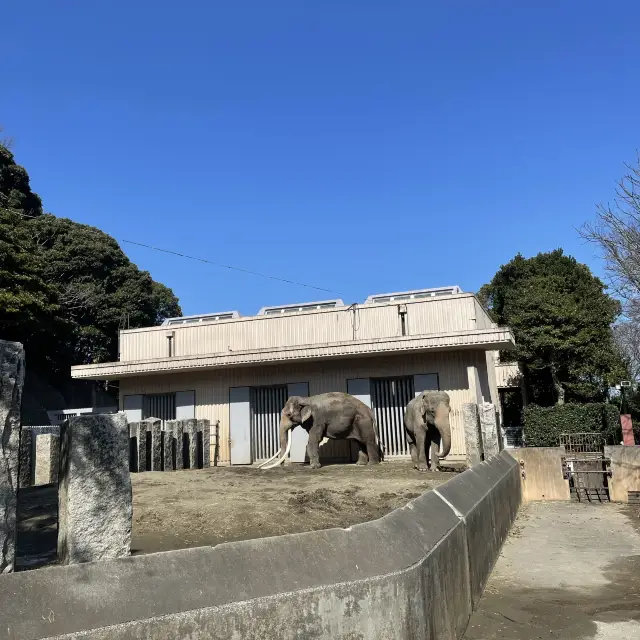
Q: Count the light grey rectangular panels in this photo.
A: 6